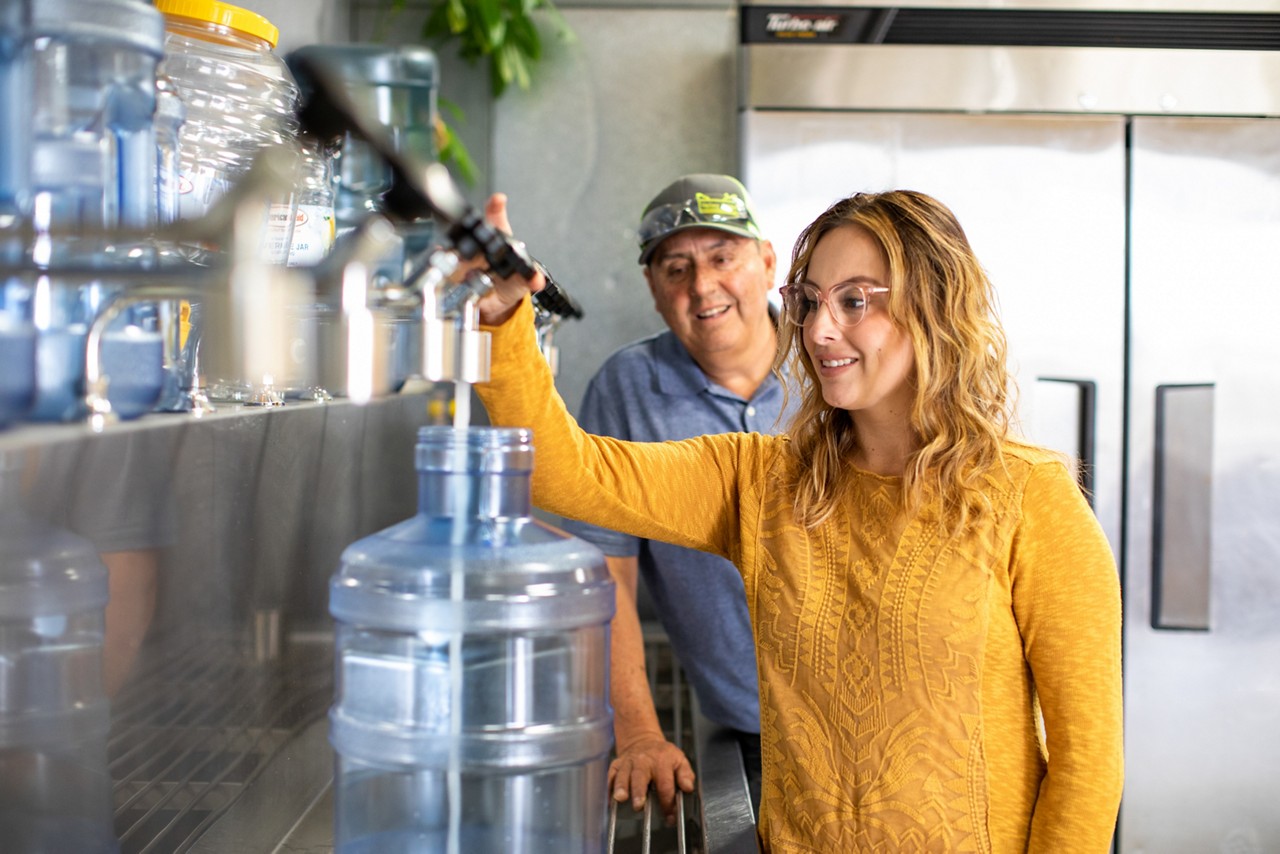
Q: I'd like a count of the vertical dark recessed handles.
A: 2